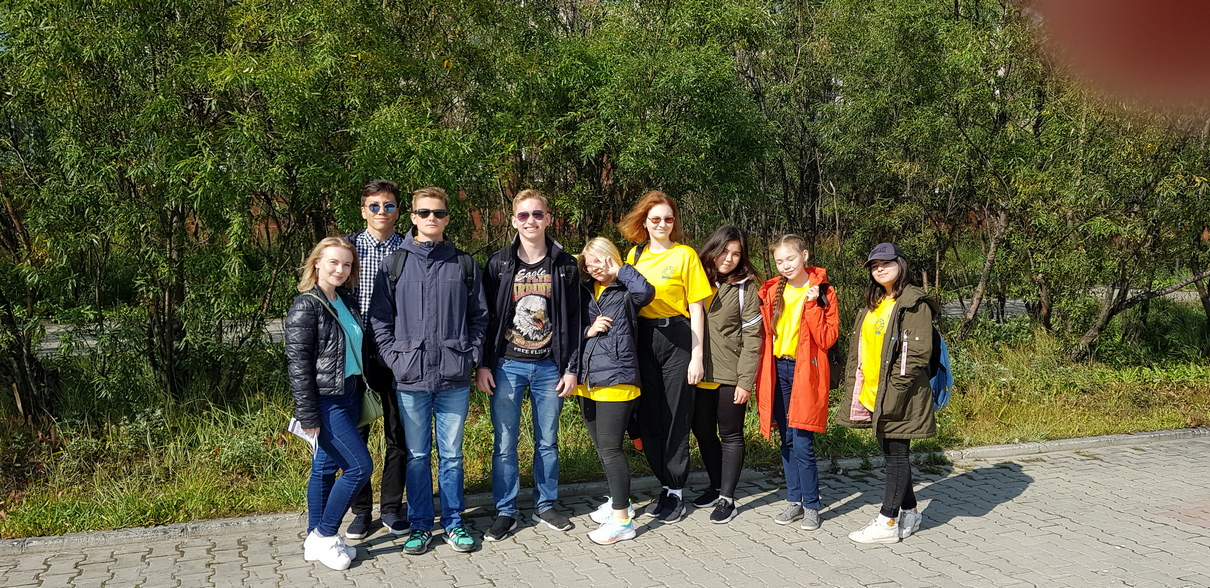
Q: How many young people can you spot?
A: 9